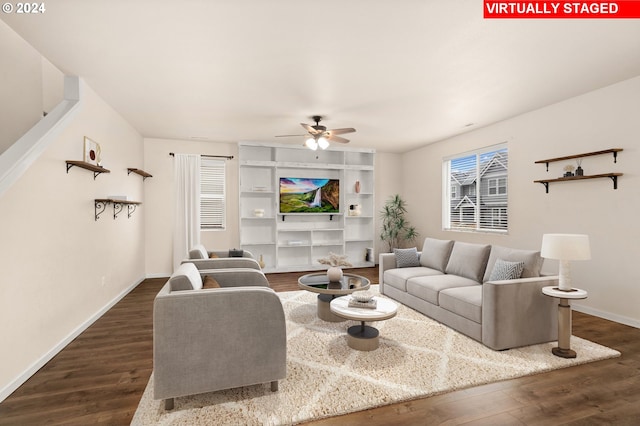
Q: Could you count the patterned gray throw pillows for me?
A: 2